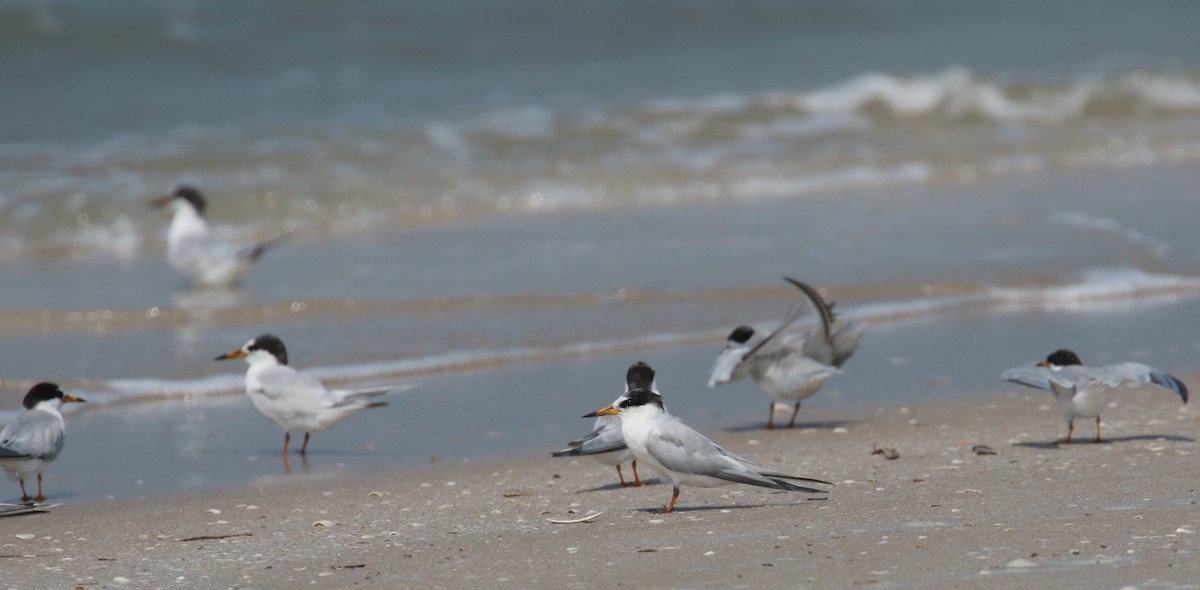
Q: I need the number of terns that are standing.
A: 7